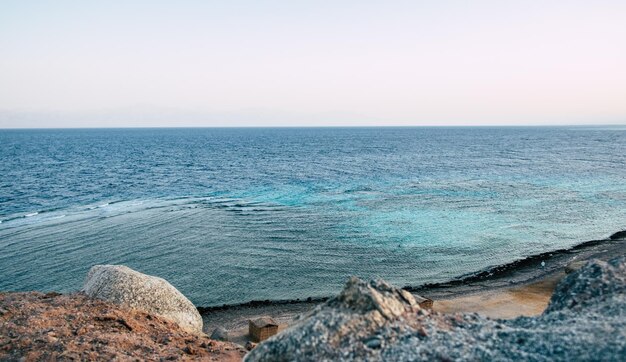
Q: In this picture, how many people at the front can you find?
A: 0